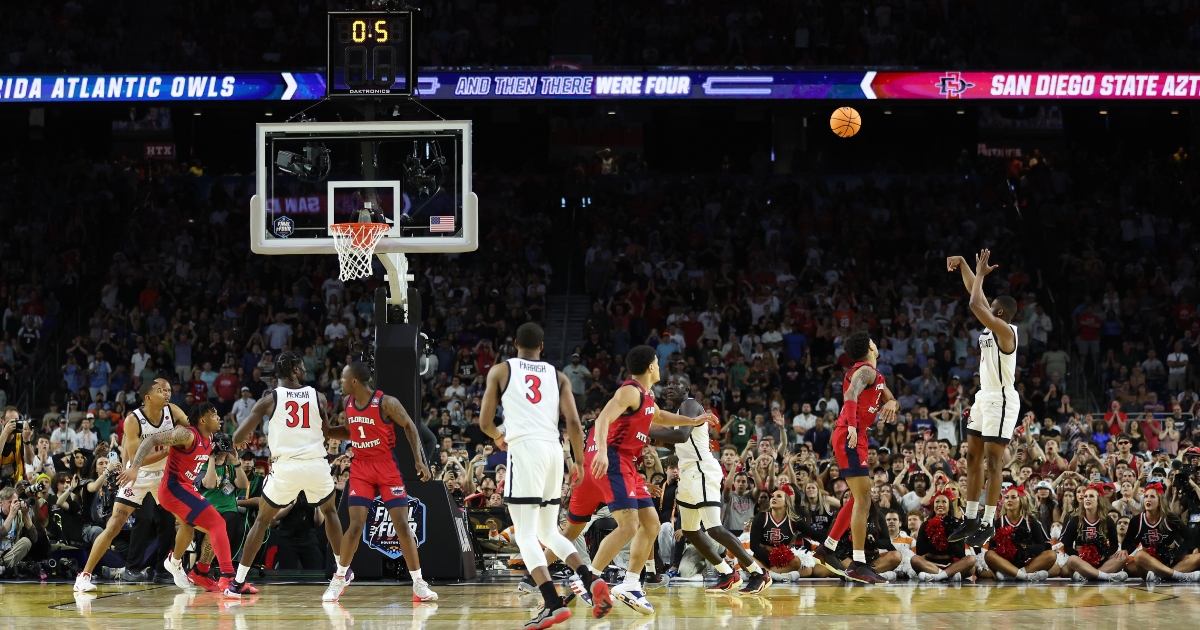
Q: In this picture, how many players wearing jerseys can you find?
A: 10